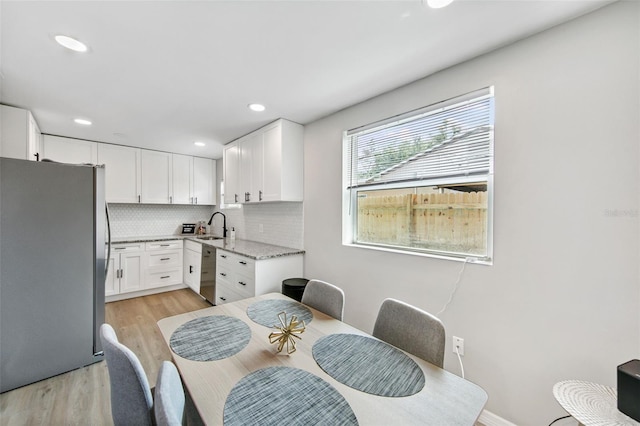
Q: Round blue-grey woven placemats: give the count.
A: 4